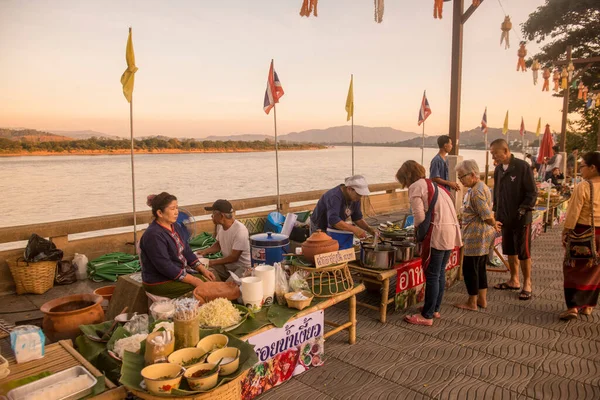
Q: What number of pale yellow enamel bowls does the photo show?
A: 5